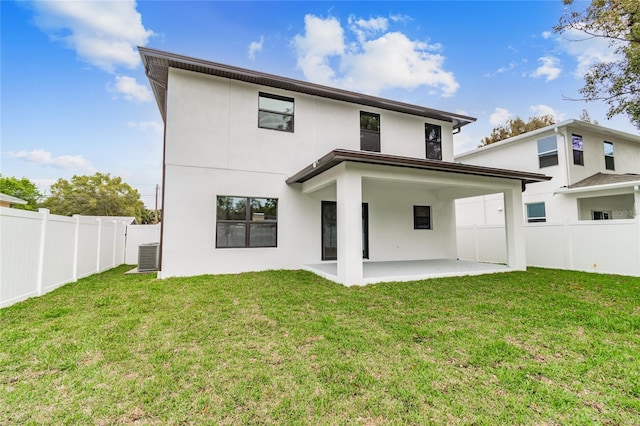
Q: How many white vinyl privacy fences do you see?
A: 2